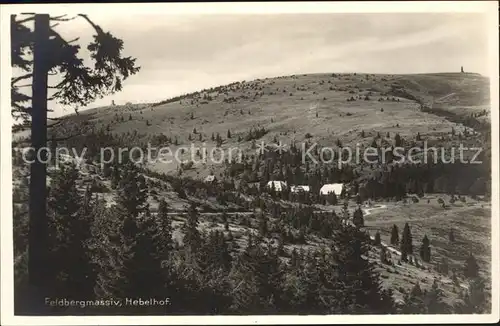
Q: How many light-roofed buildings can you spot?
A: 3